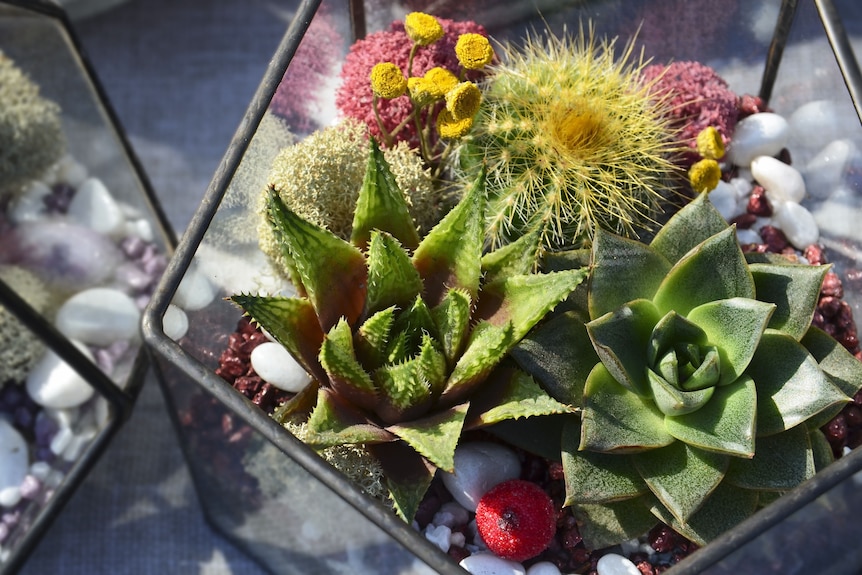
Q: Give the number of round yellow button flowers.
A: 9